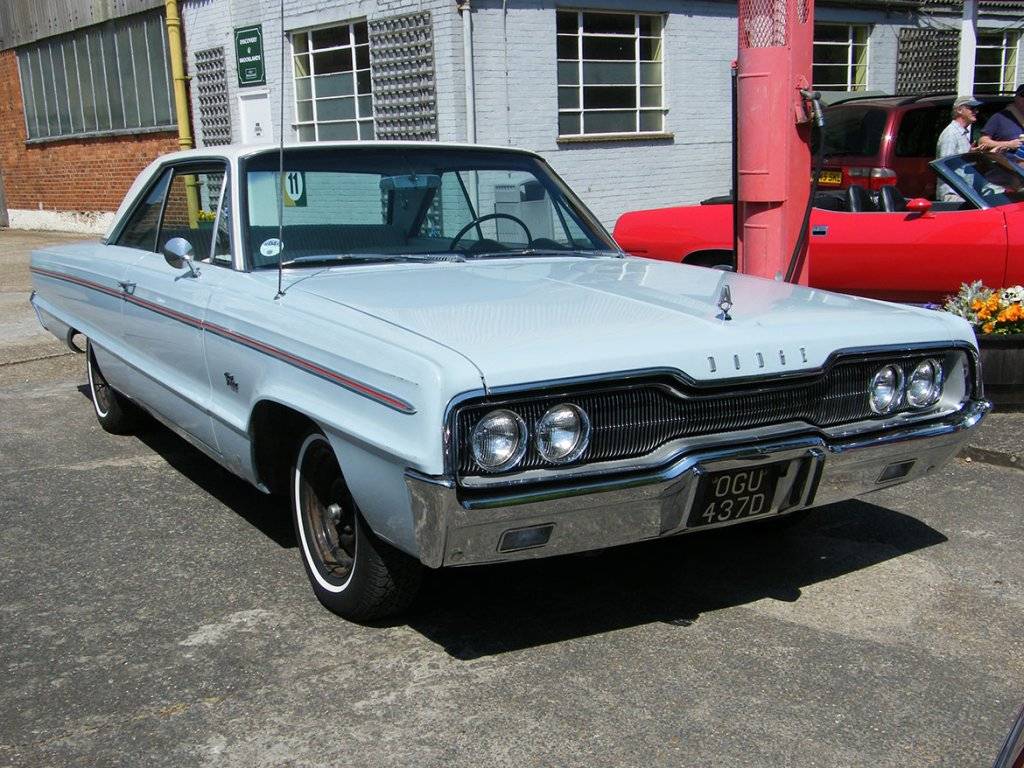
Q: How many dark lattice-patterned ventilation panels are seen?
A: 3